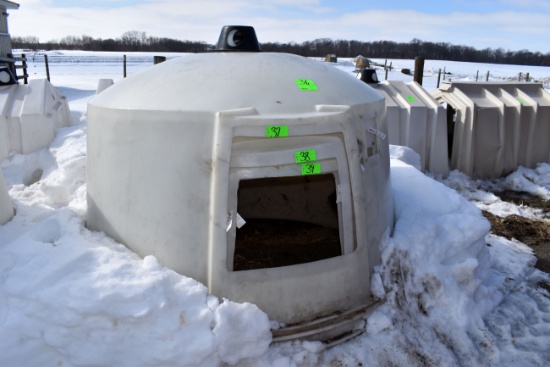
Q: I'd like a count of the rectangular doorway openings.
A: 1